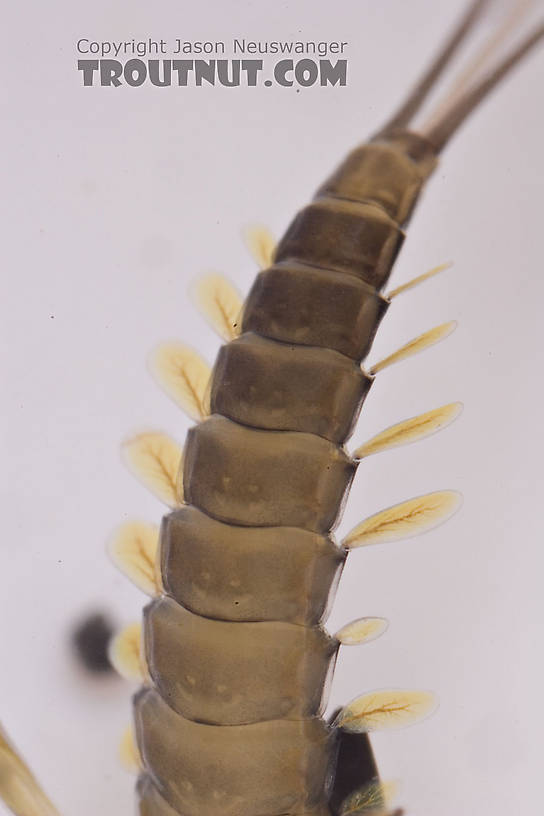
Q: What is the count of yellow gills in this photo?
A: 14